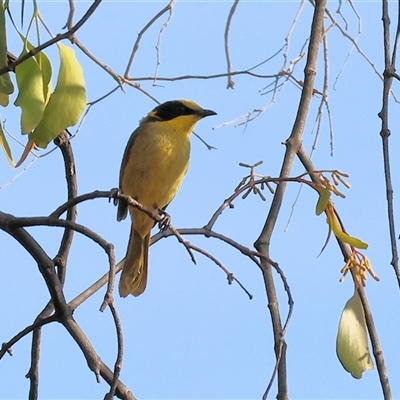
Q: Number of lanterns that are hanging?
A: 0